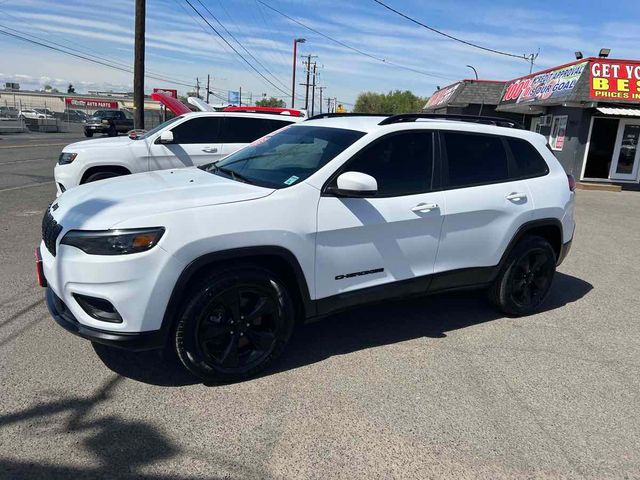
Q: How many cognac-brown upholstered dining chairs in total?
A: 0